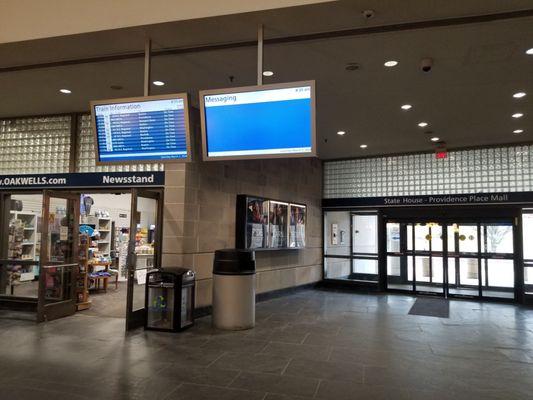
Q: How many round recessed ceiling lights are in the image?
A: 13